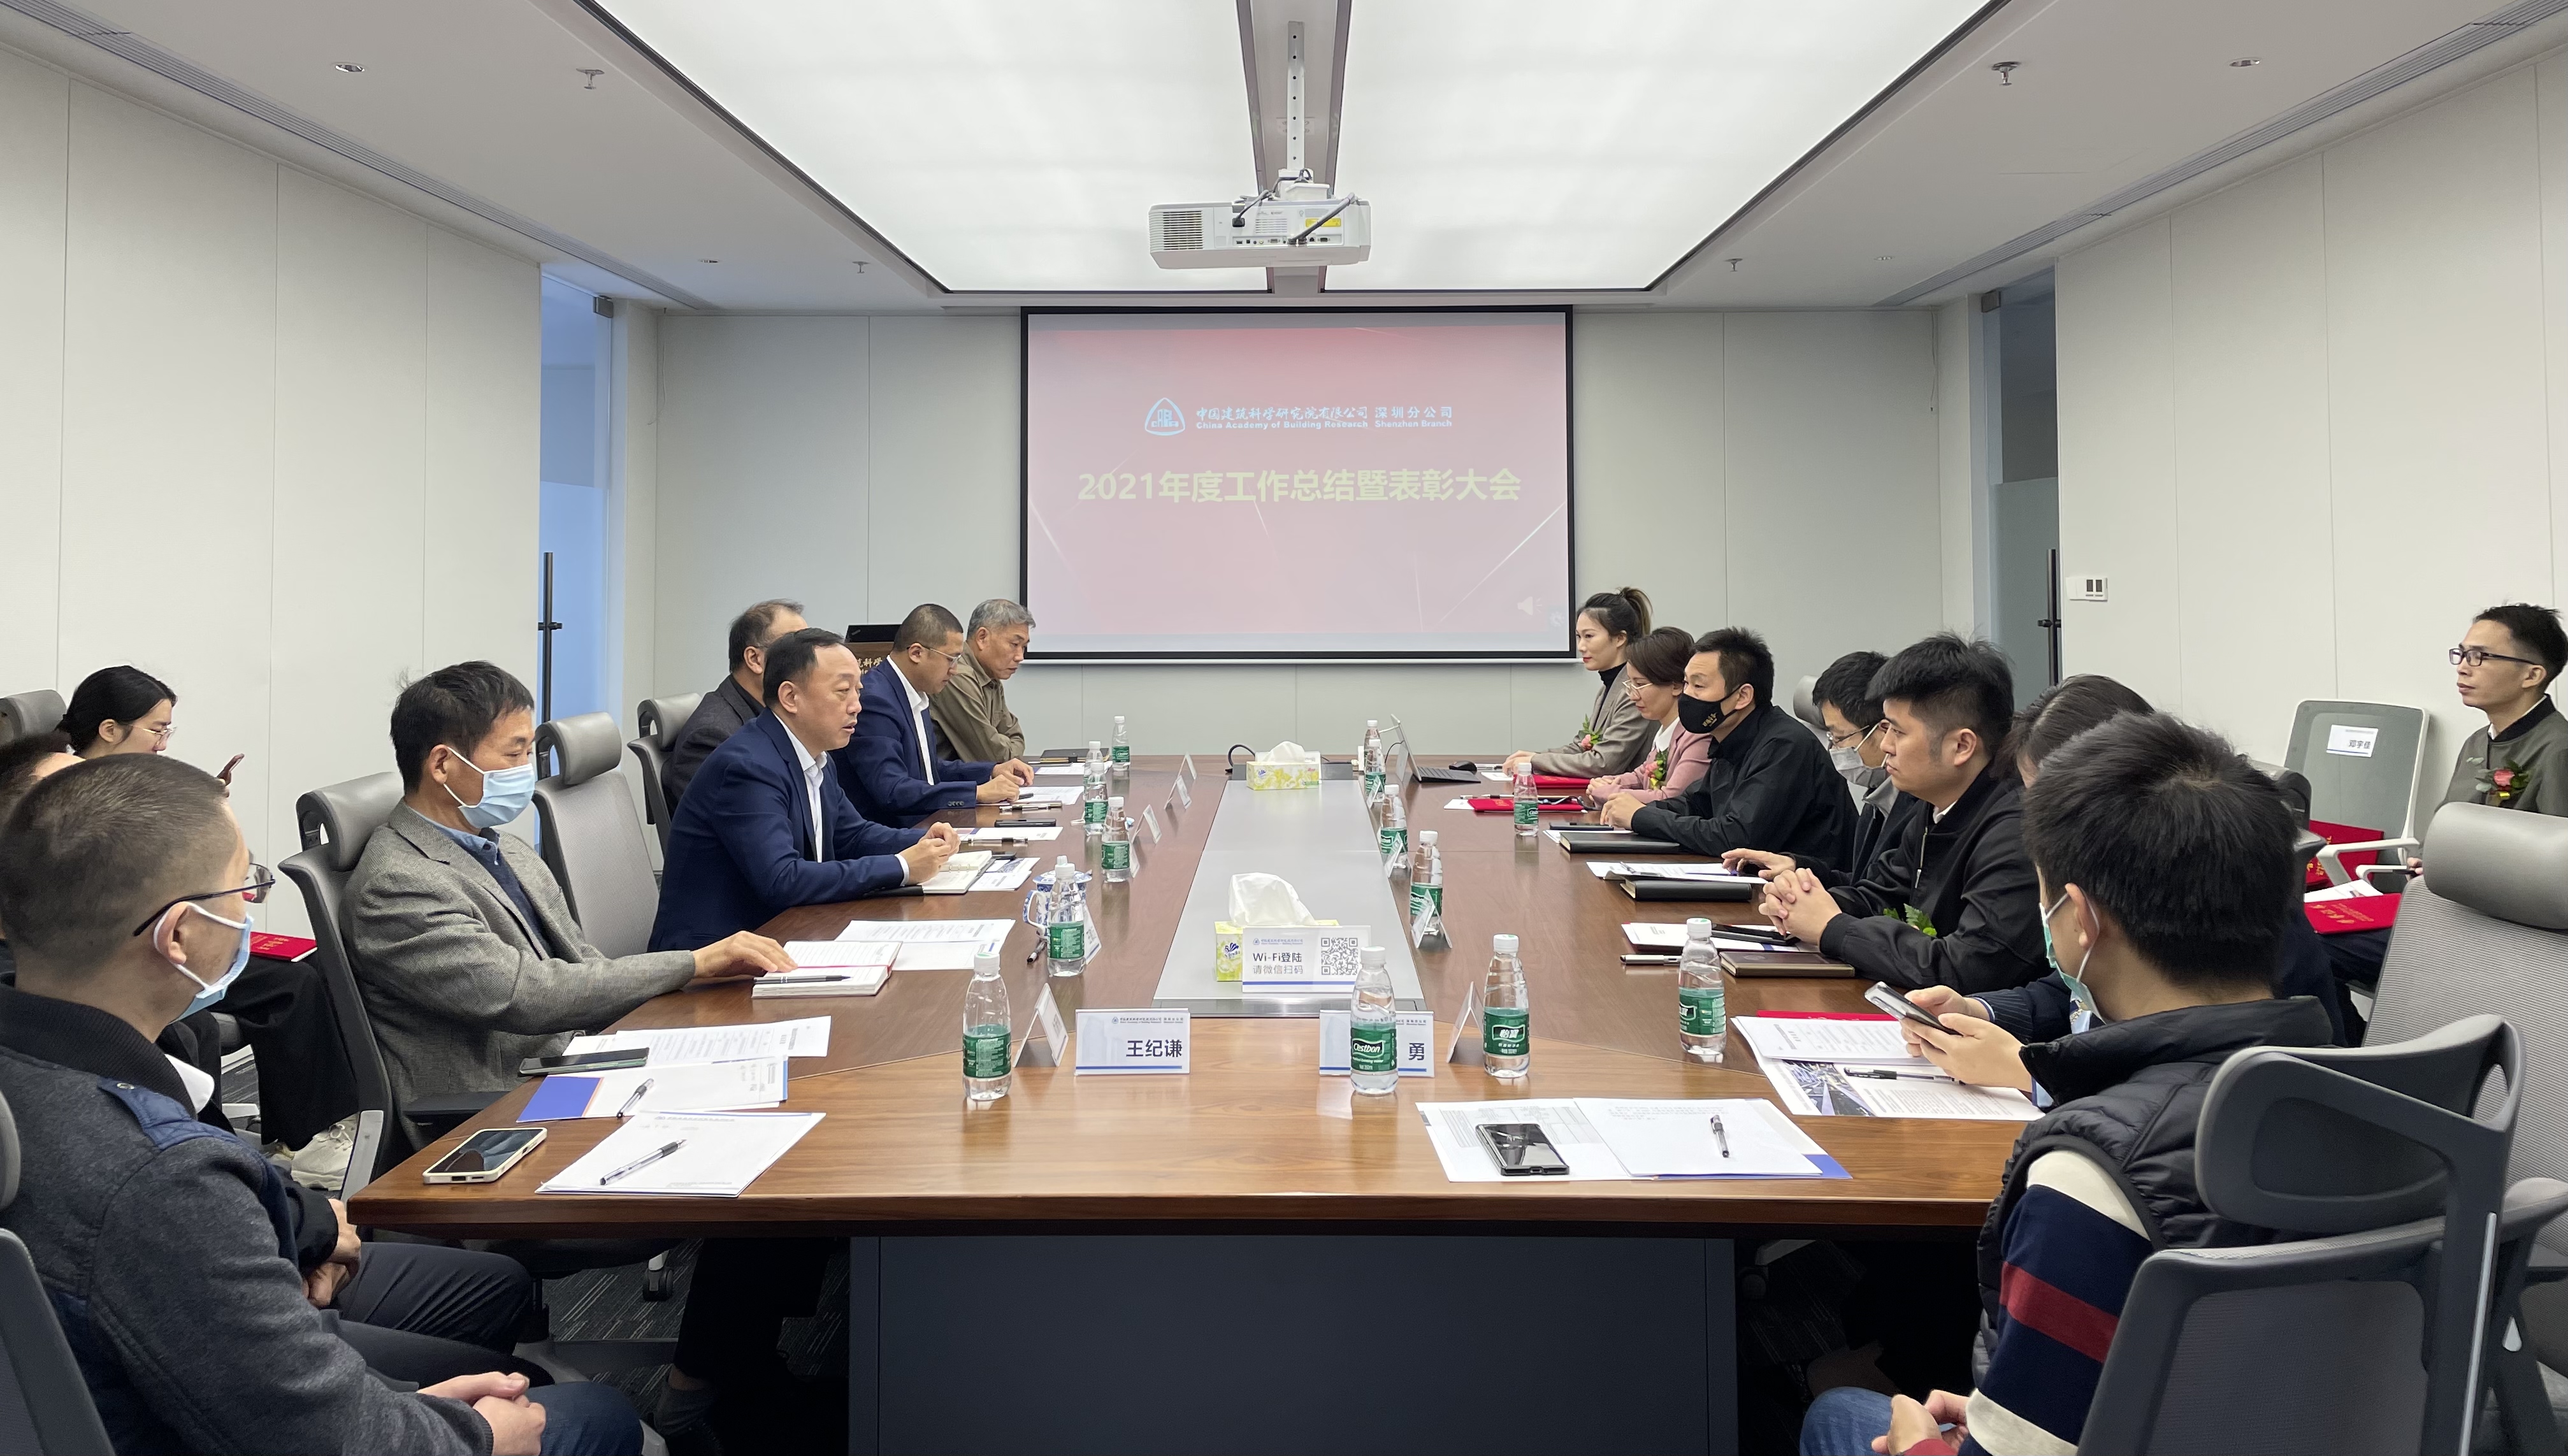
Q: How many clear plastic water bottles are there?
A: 14